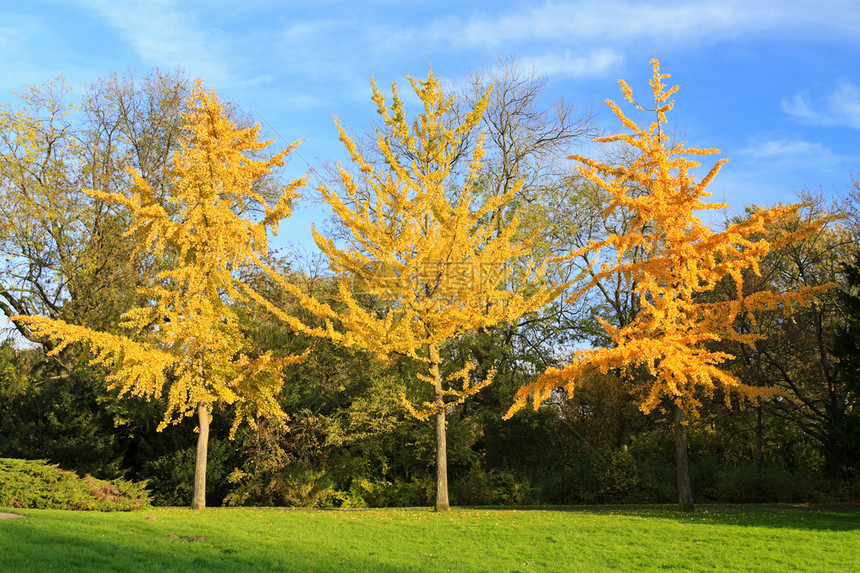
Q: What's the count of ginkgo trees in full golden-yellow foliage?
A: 3